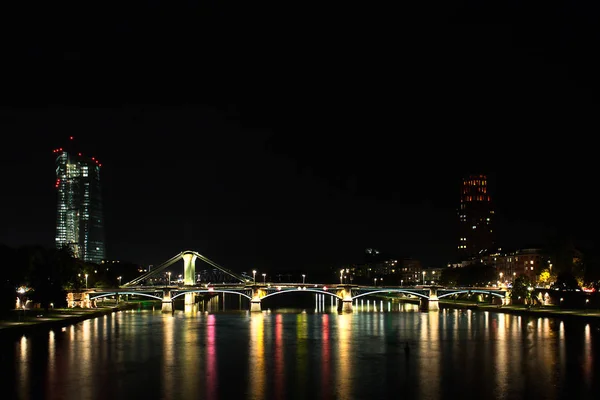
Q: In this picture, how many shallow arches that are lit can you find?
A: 5